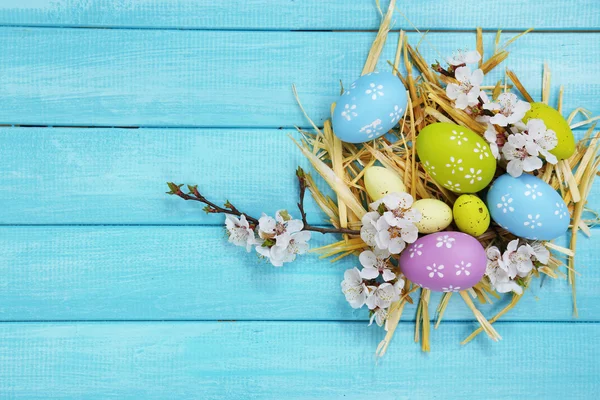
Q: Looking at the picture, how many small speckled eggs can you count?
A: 3